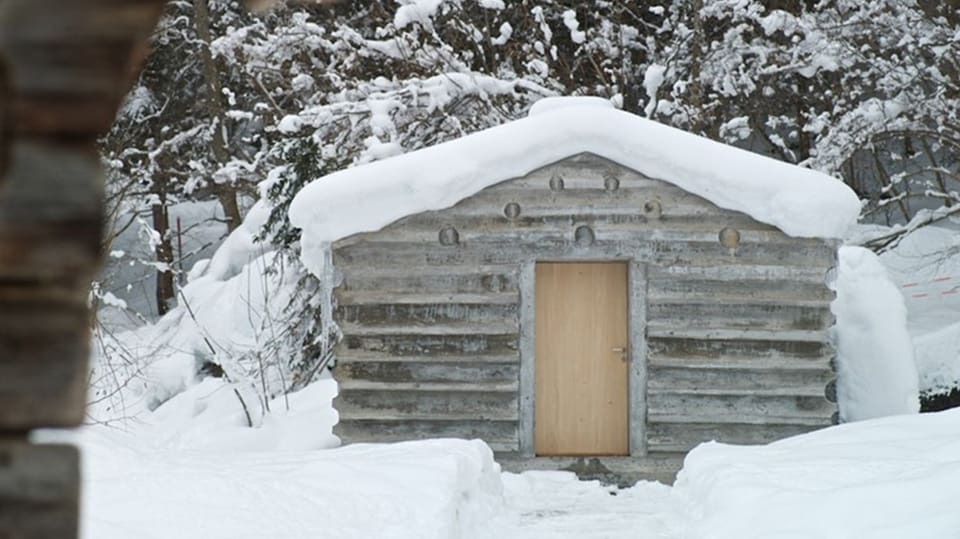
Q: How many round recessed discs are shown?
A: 7